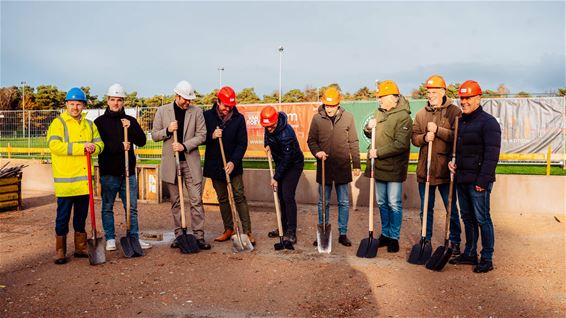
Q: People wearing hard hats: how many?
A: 9